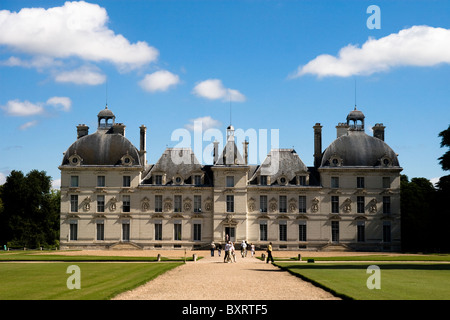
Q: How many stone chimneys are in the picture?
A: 8